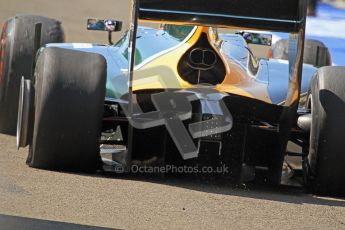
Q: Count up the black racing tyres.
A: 4